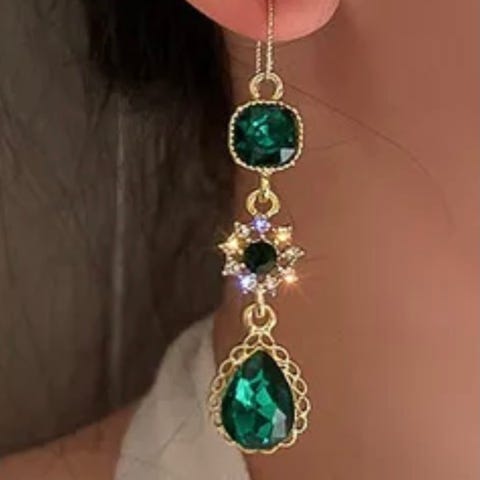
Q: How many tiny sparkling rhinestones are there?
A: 9